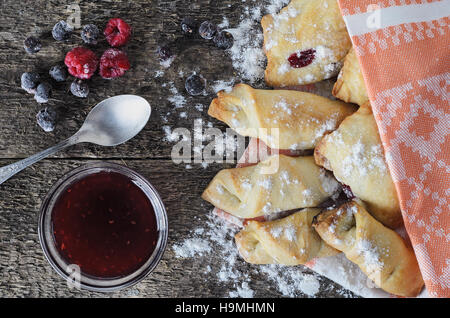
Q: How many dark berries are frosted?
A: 13